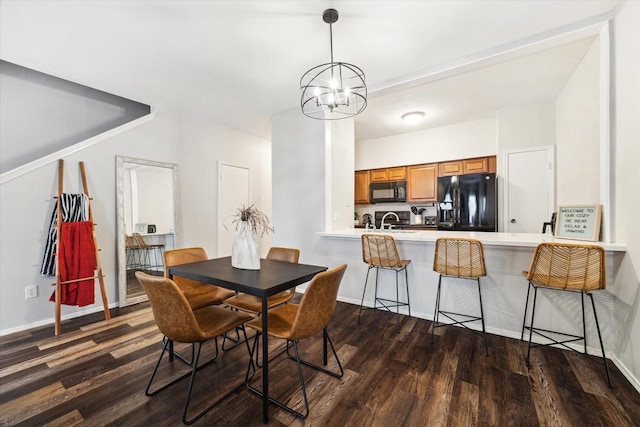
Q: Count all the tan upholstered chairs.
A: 4